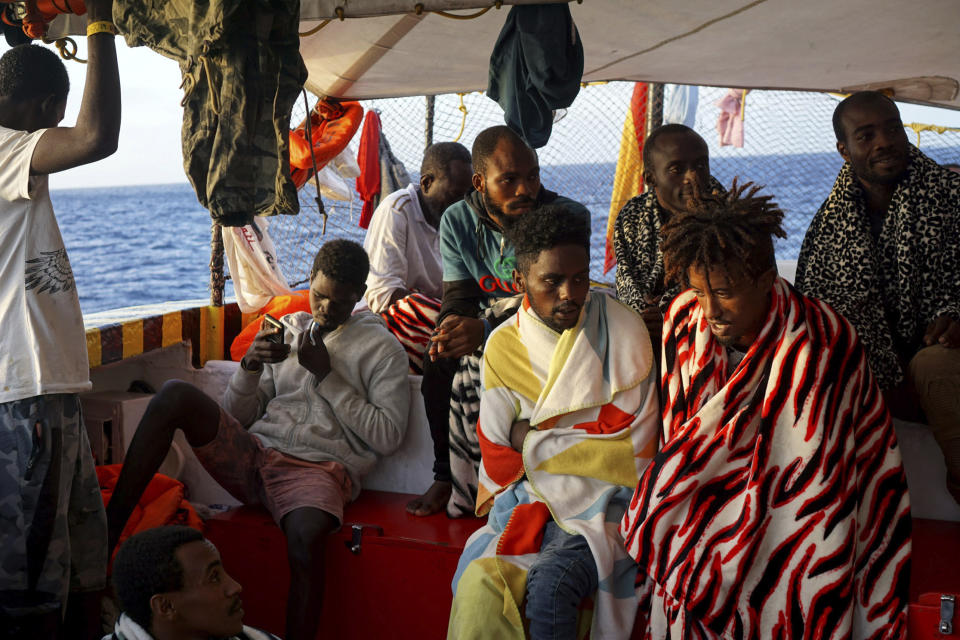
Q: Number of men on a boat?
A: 9